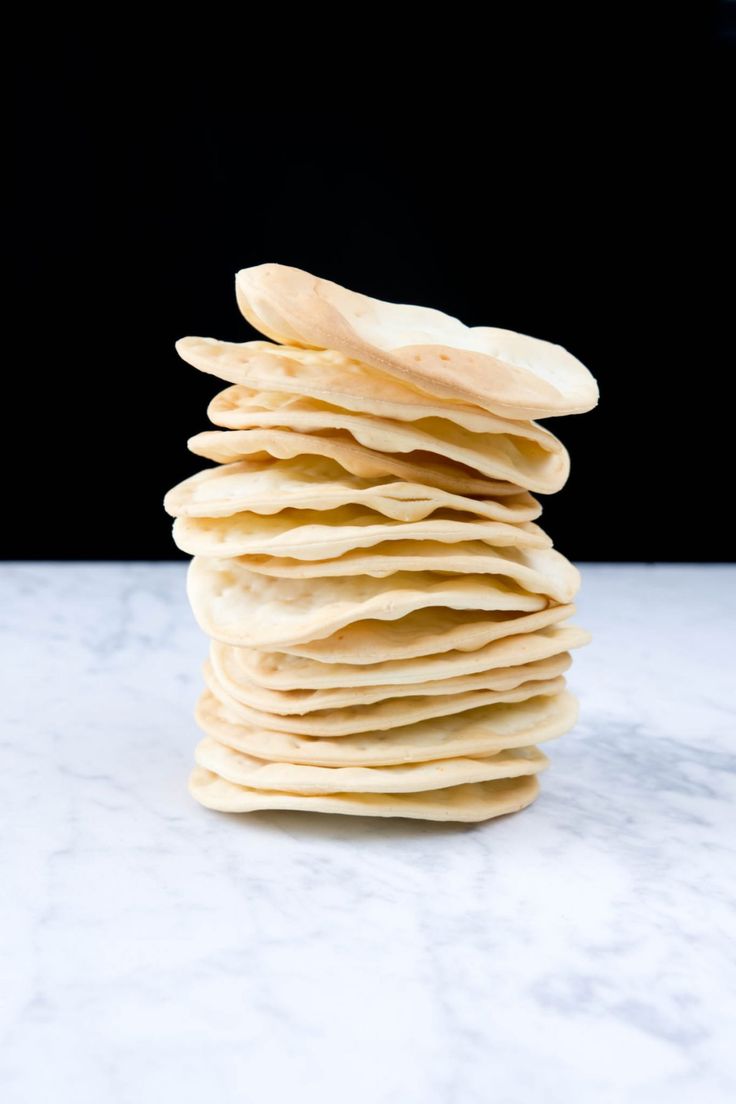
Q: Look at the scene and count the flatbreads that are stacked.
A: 15